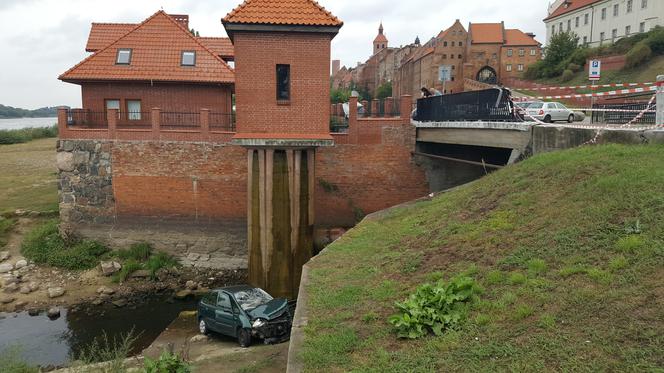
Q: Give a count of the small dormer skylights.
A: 2